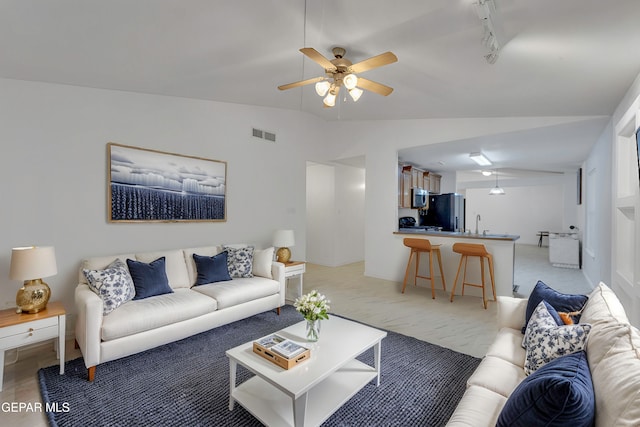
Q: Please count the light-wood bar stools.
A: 2